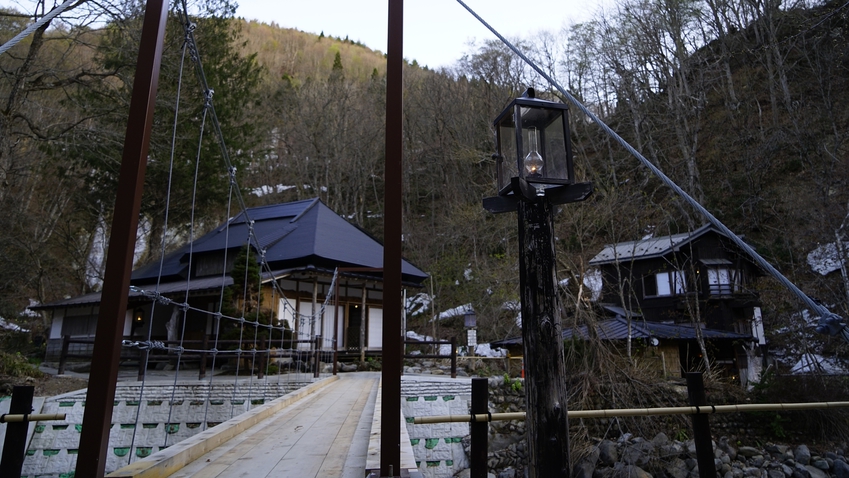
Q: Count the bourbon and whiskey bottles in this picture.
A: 0